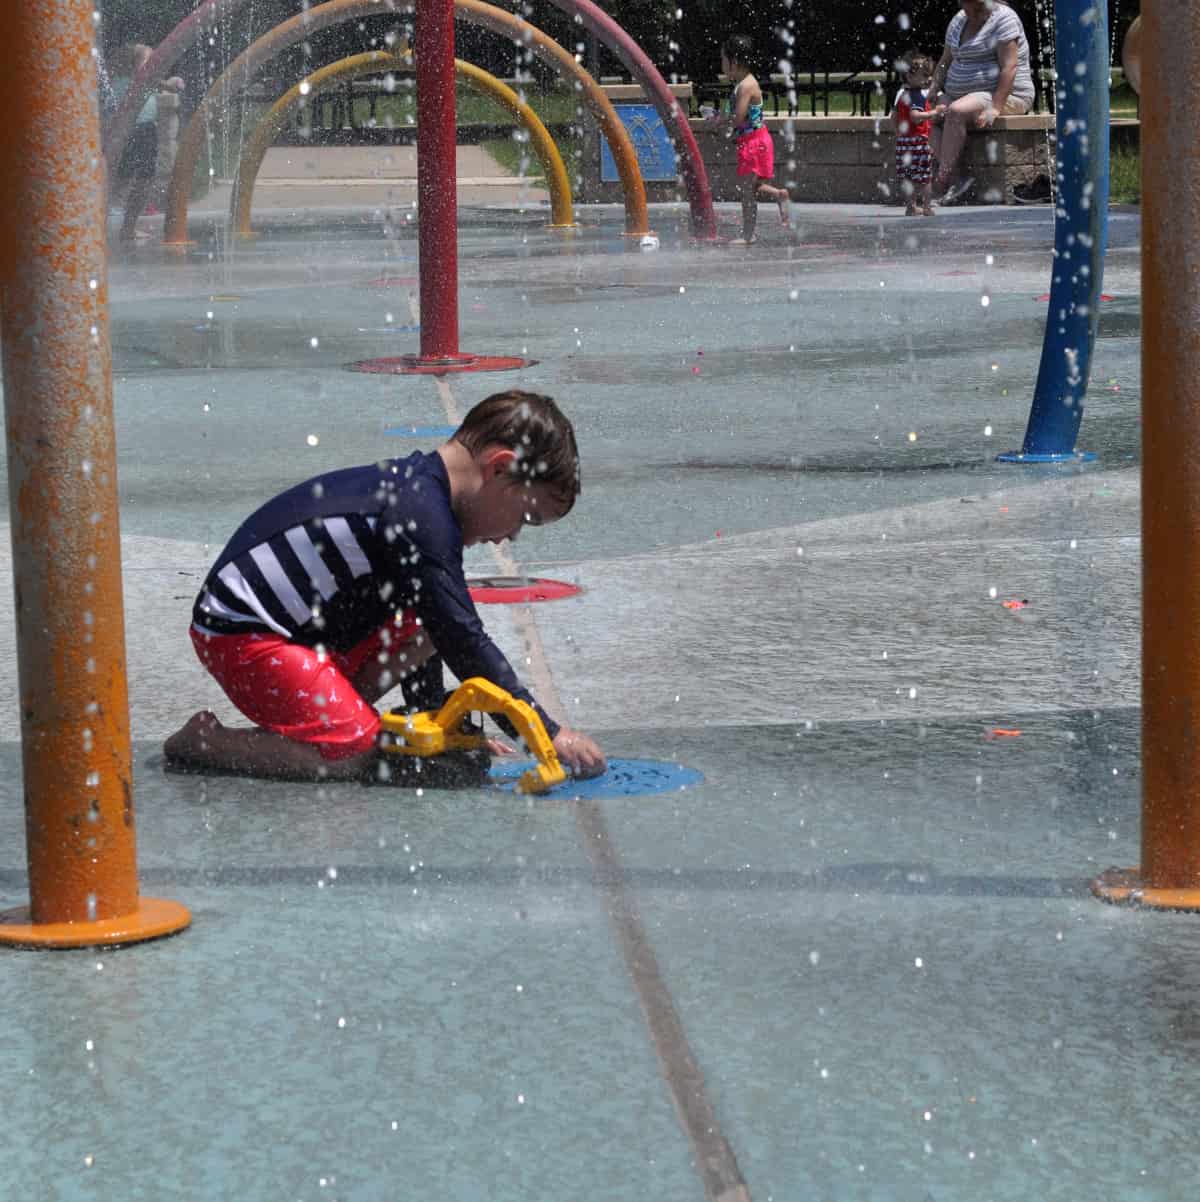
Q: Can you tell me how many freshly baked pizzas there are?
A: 0